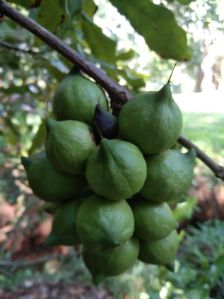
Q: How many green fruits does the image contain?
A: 11